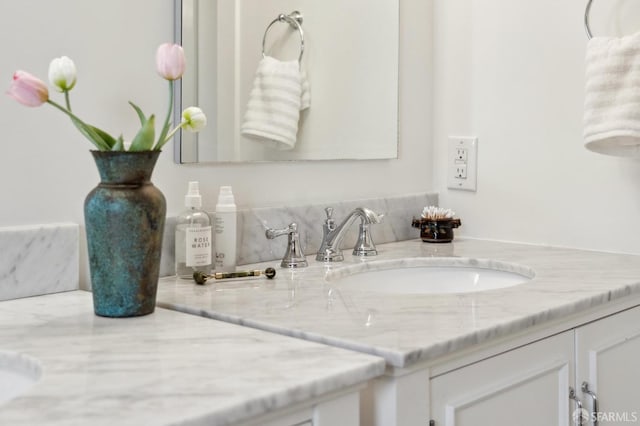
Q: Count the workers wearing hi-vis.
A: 0